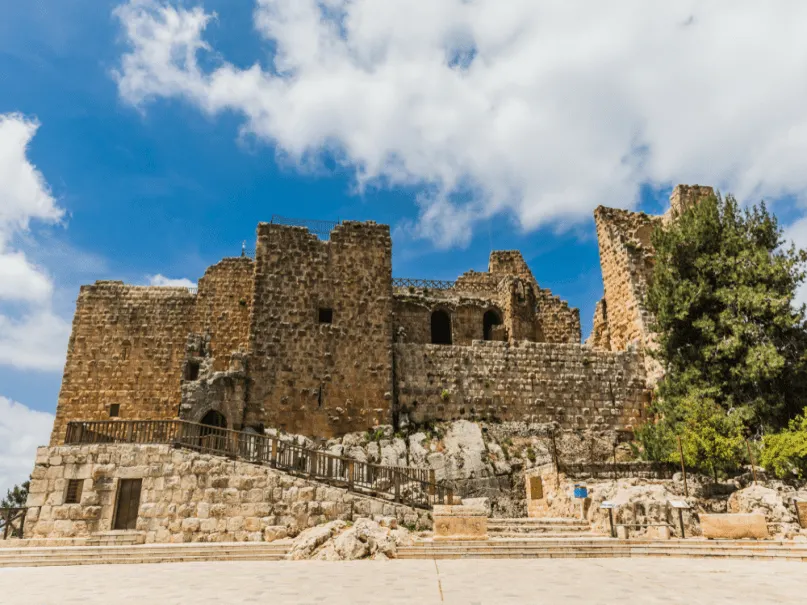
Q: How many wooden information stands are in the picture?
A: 2